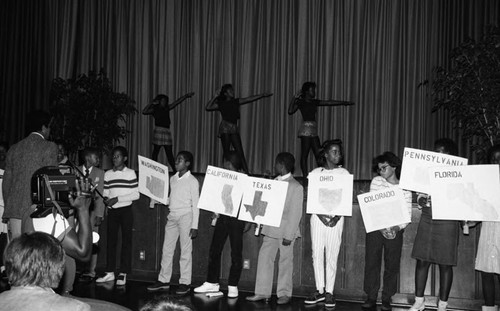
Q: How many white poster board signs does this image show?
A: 7